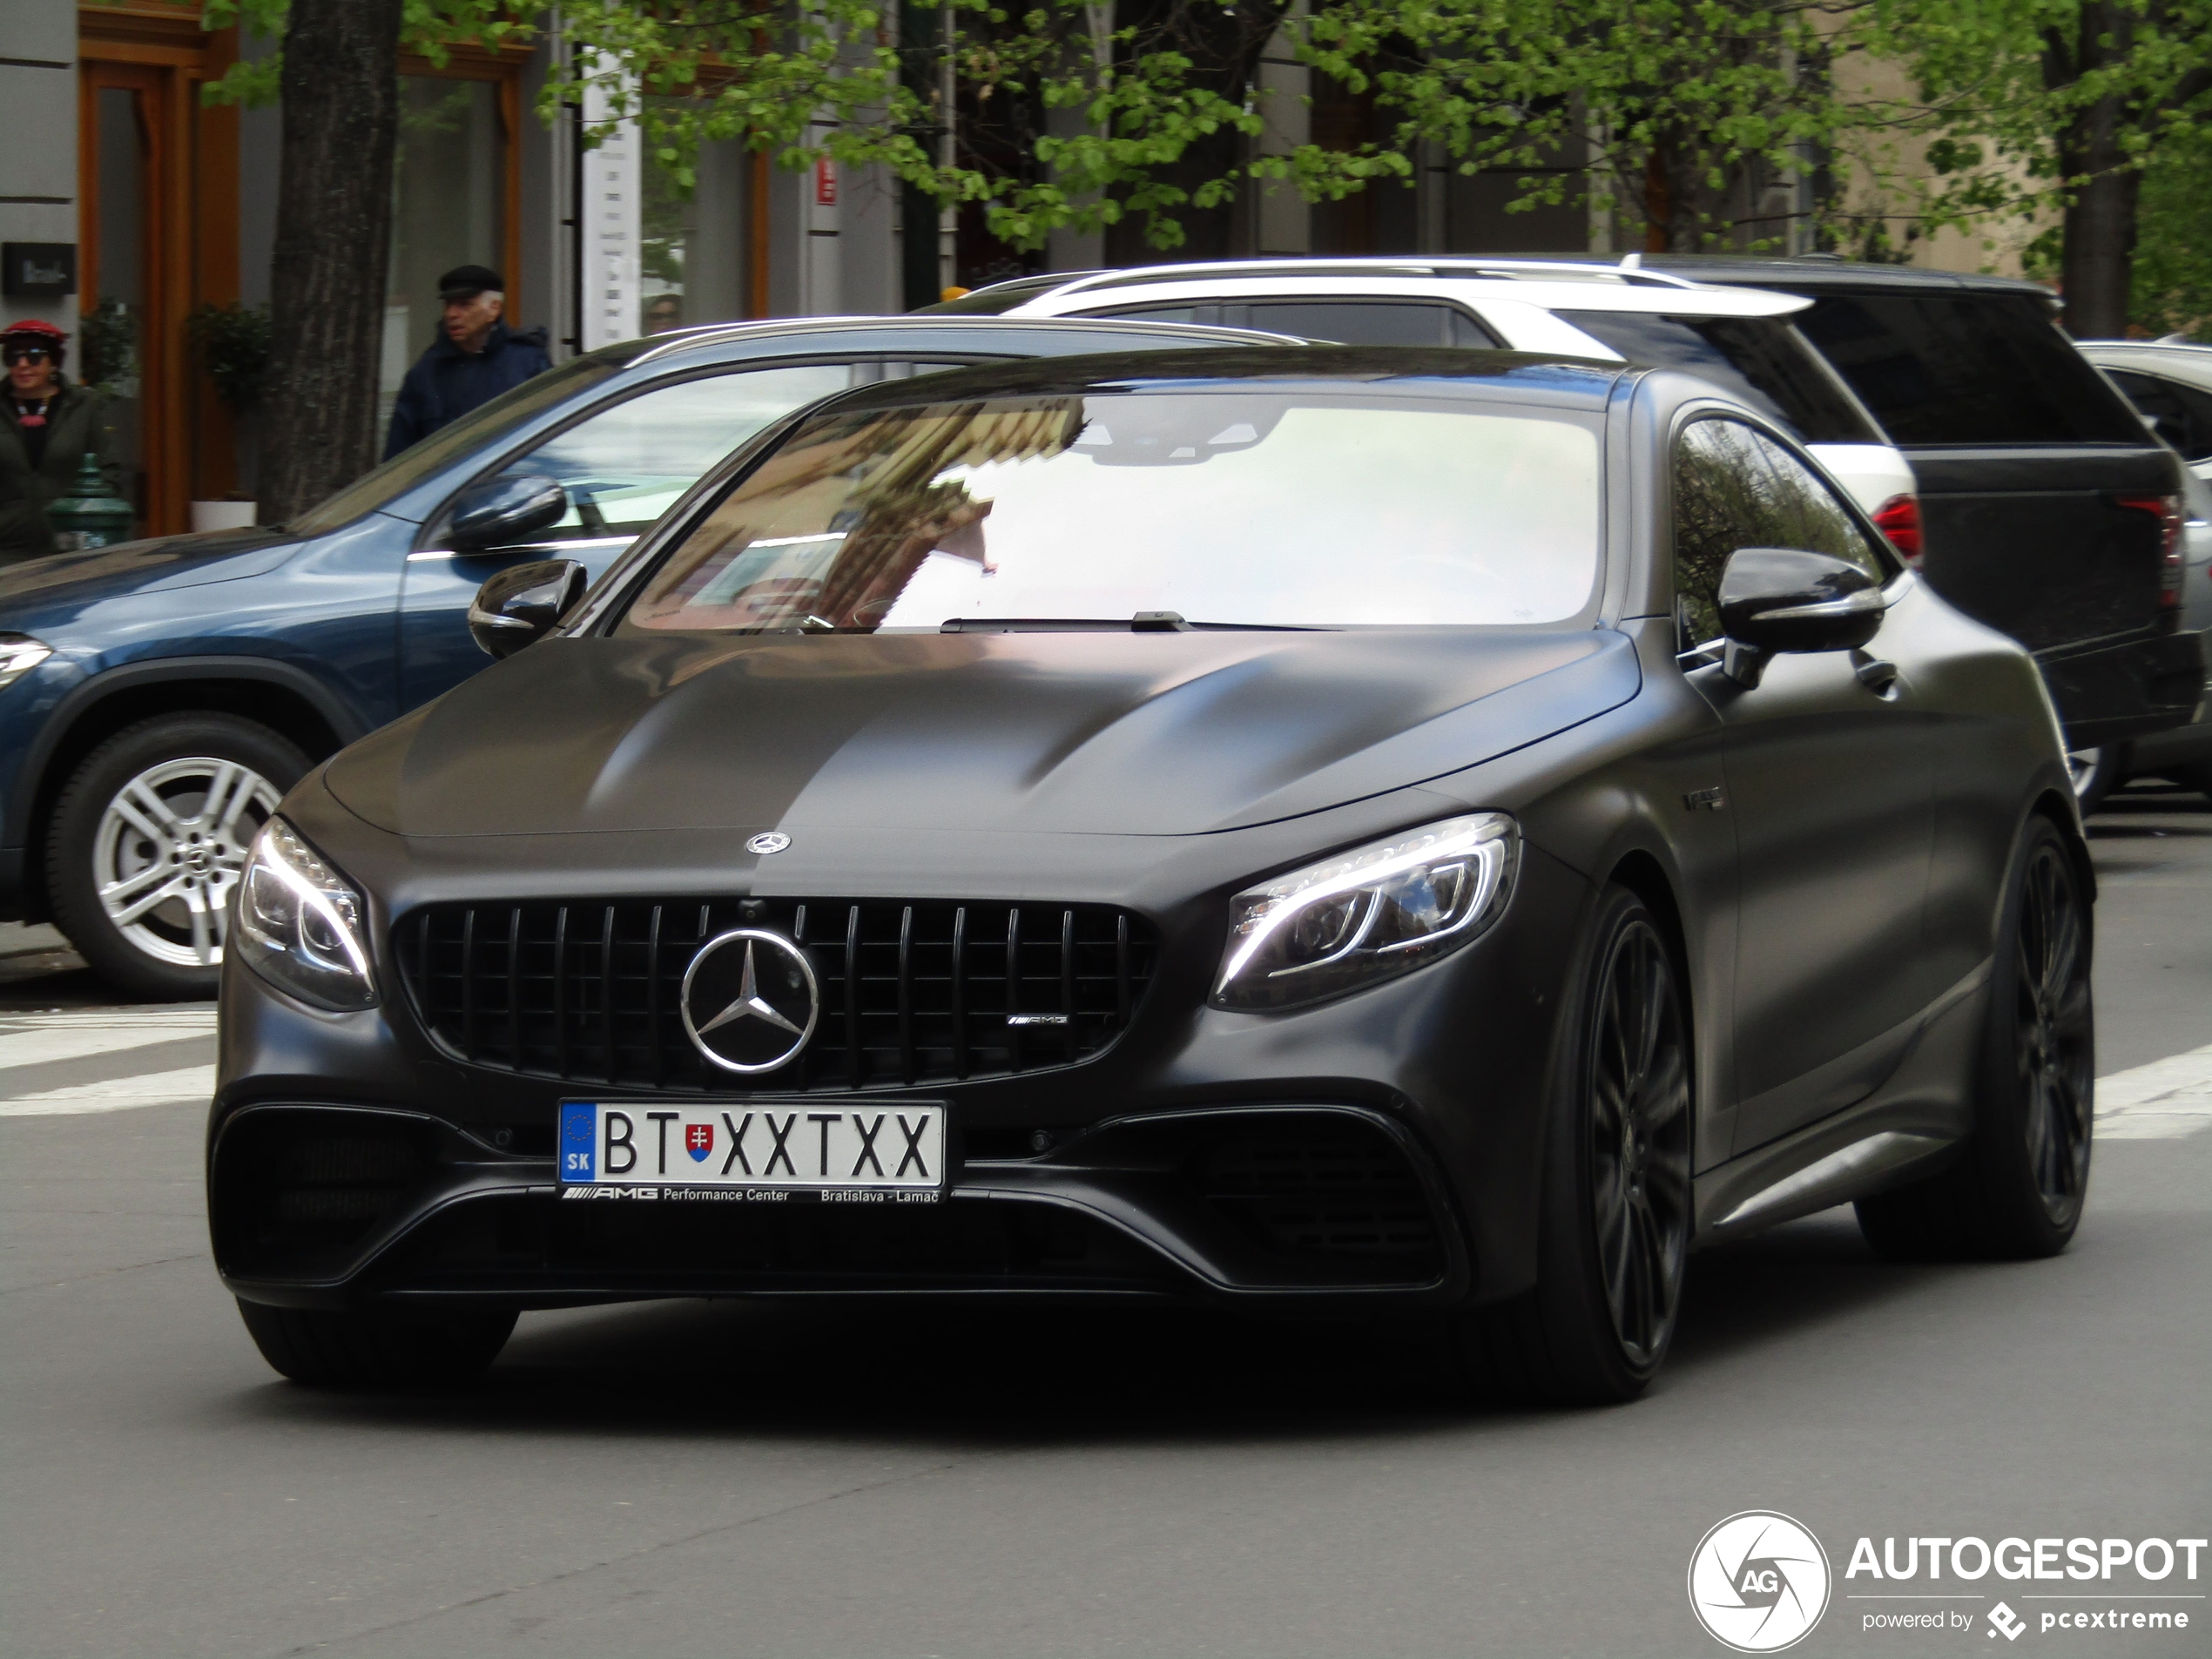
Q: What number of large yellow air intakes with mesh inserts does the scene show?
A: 0